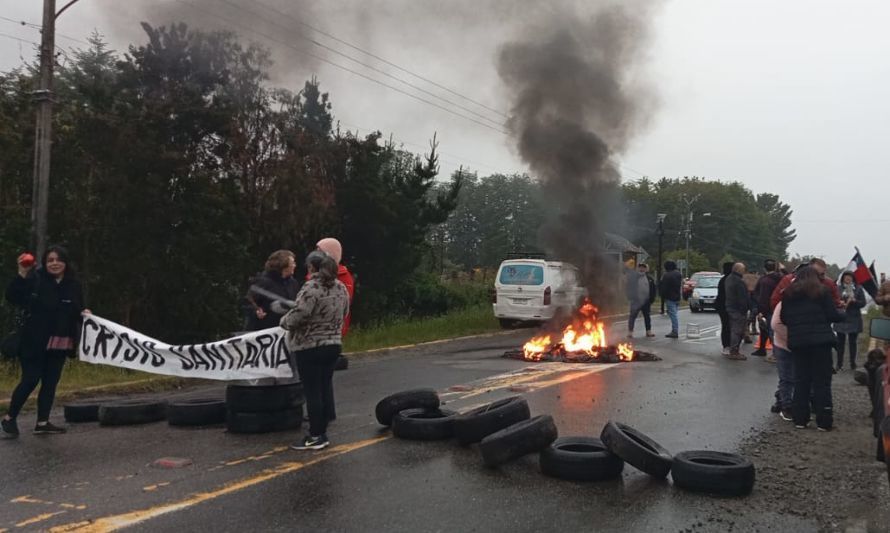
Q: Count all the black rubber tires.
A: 12